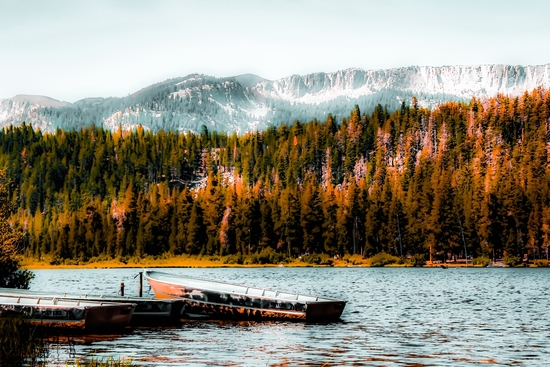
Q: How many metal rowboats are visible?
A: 3